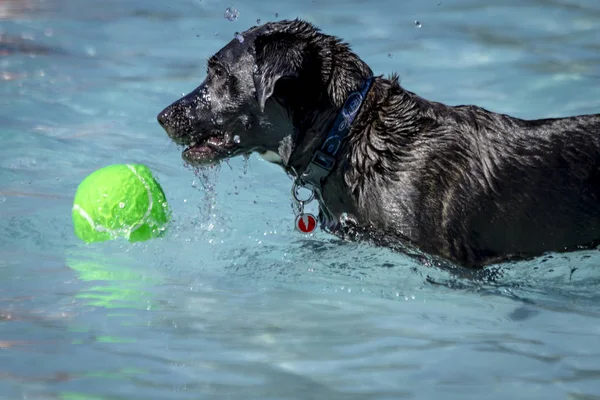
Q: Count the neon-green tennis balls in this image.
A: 1